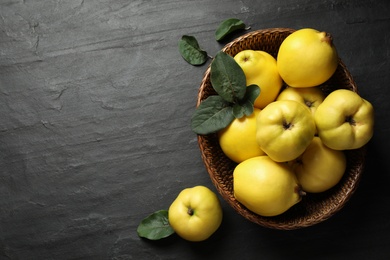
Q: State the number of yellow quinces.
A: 9